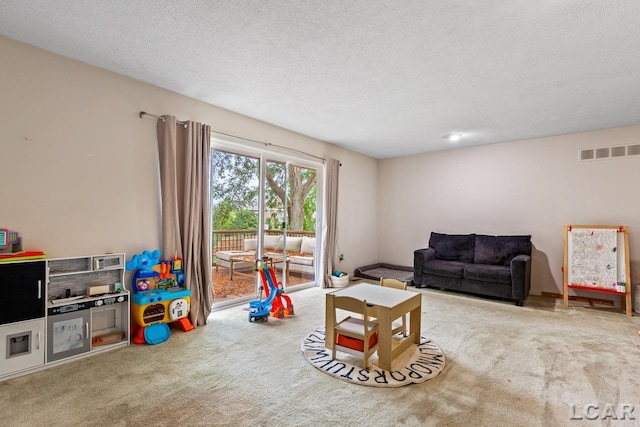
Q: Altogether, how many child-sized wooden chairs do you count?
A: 2